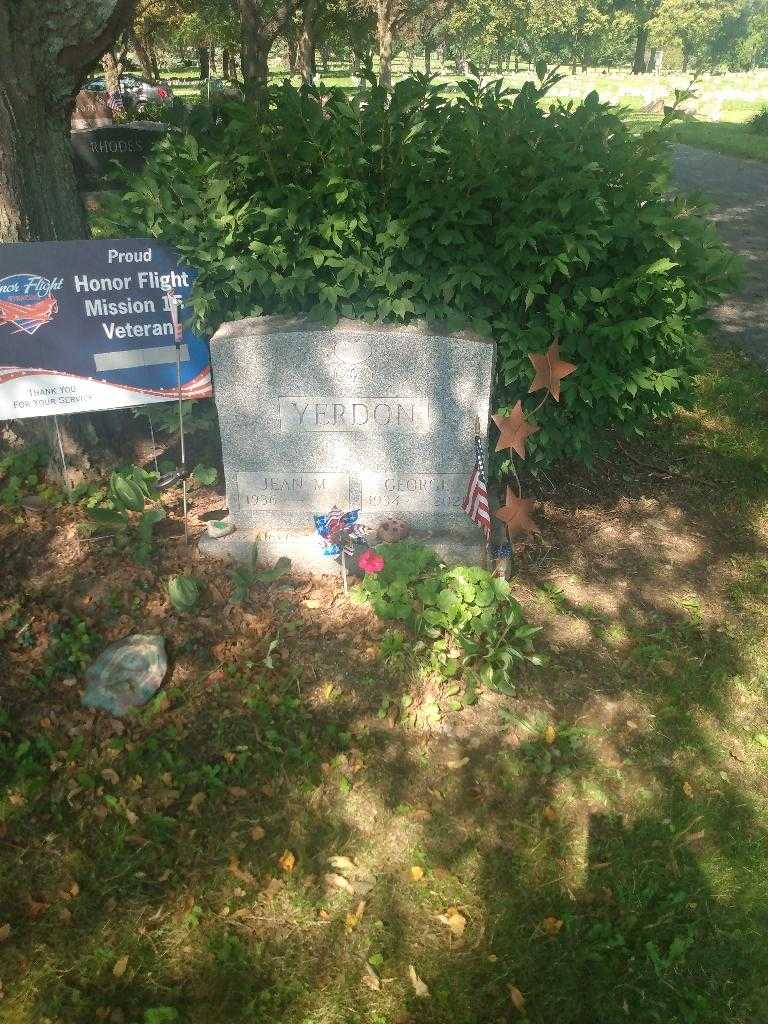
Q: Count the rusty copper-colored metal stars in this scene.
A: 3